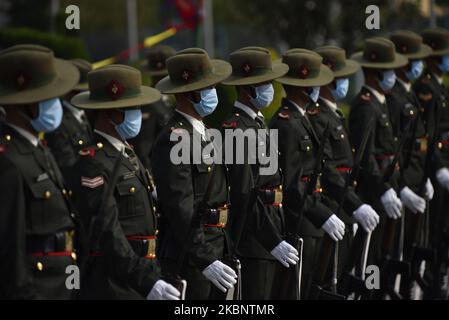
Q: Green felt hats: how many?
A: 11